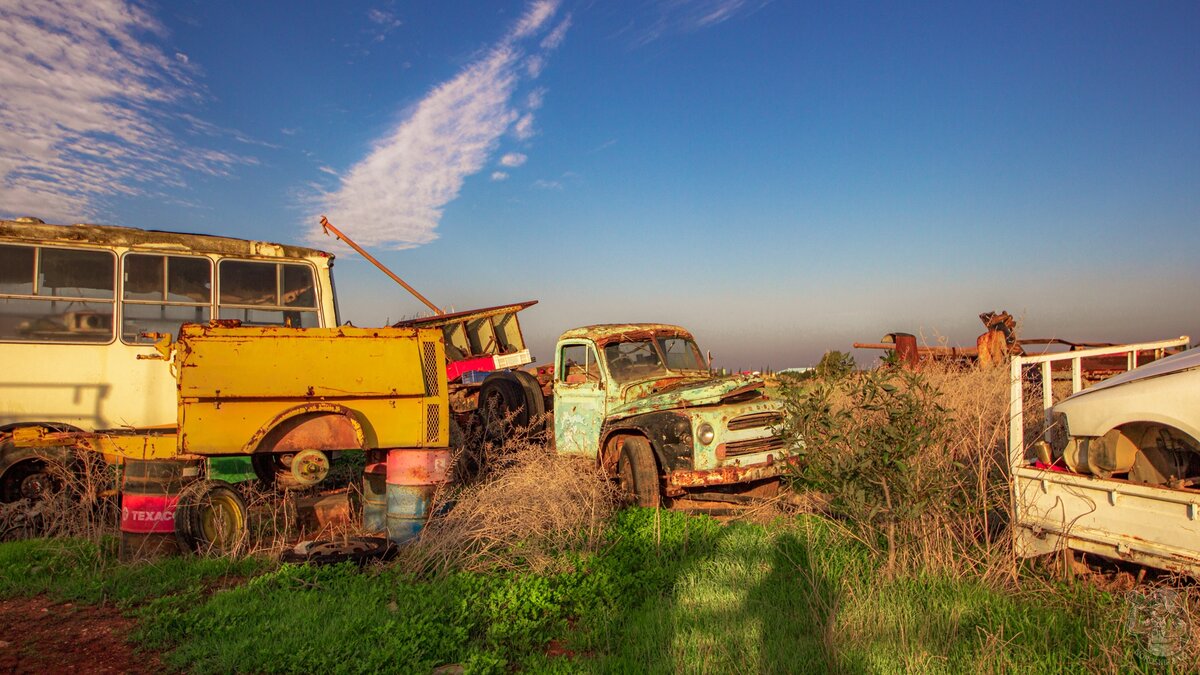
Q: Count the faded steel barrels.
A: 3